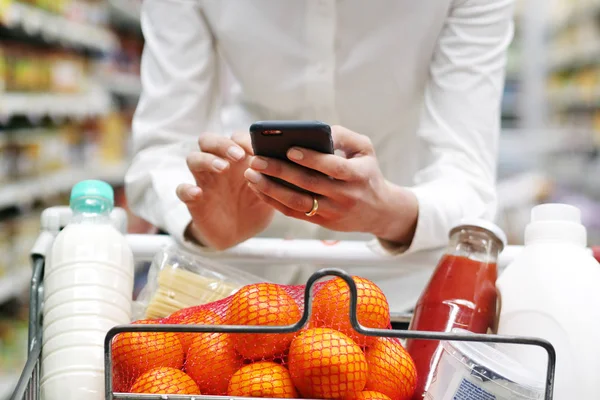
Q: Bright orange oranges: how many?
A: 10